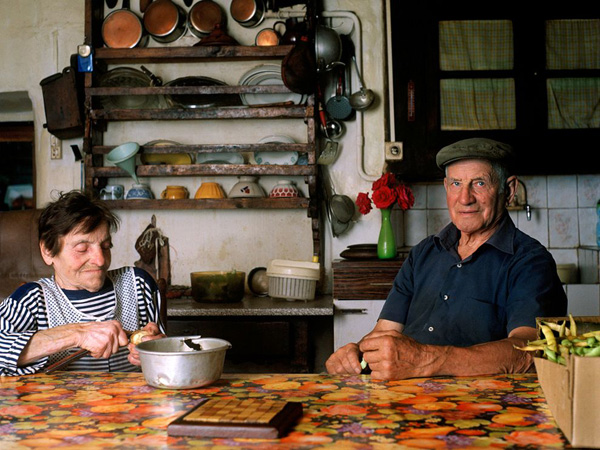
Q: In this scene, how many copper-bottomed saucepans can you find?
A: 5